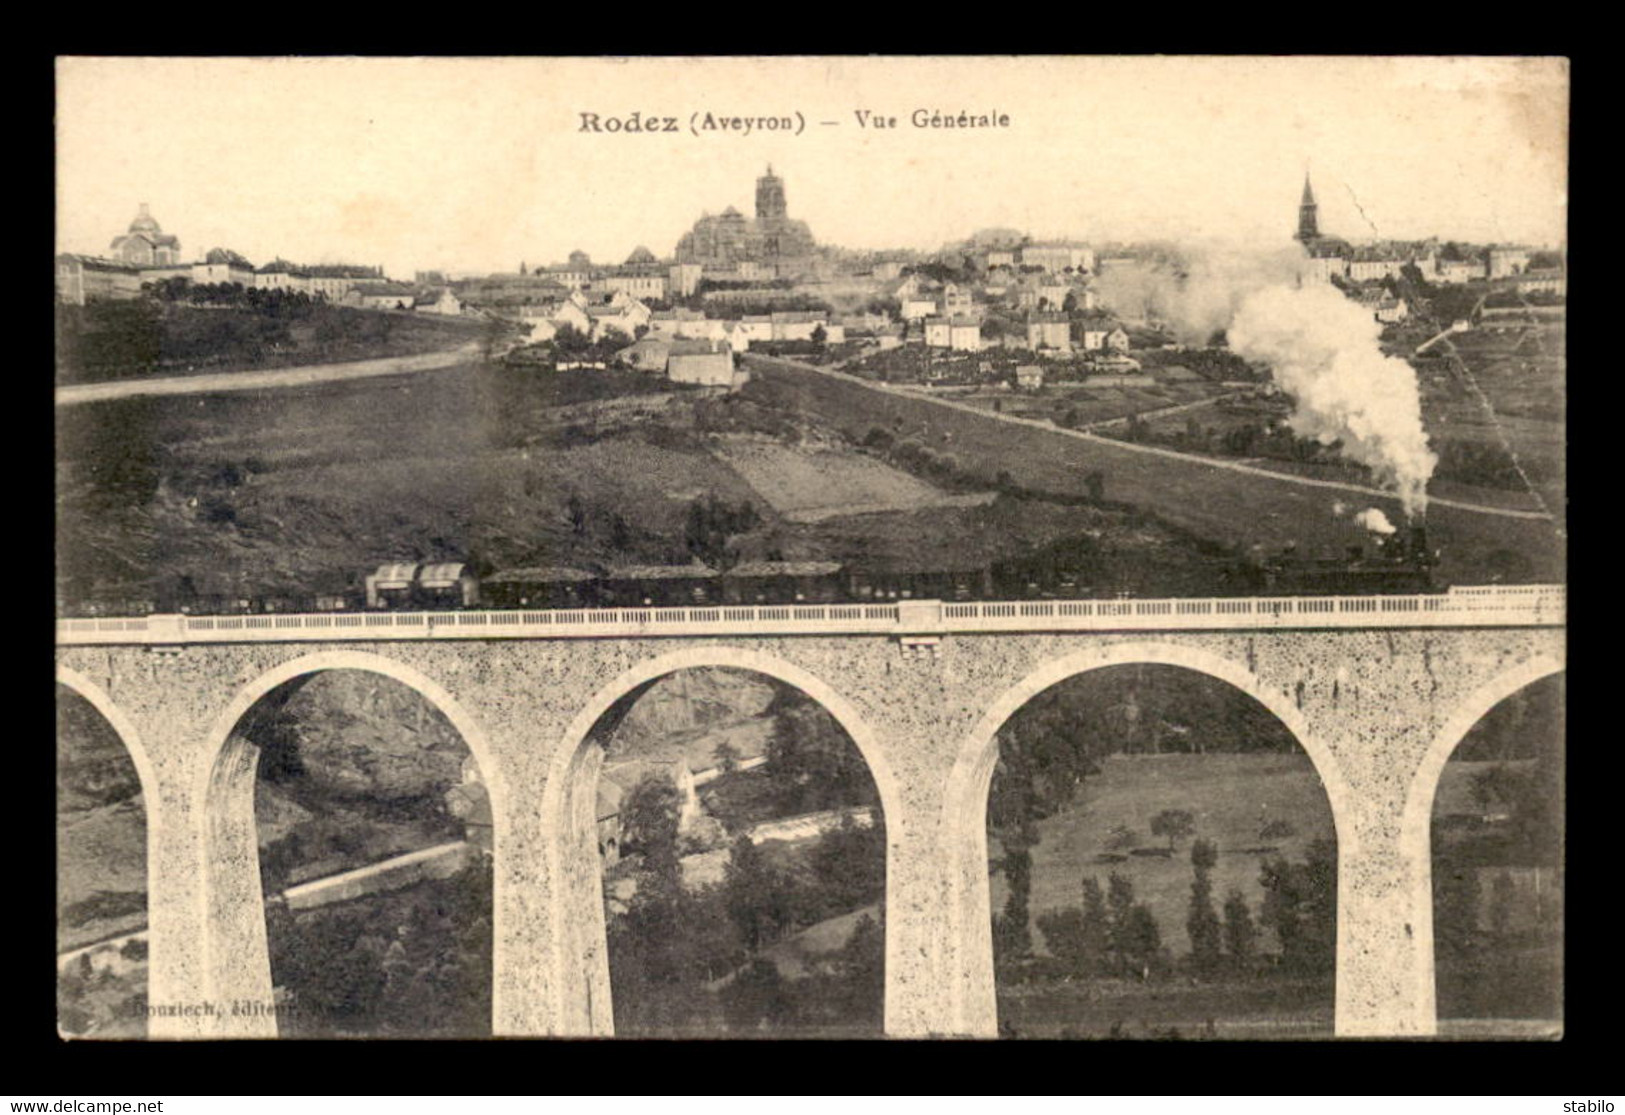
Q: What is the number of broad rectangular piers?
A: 4